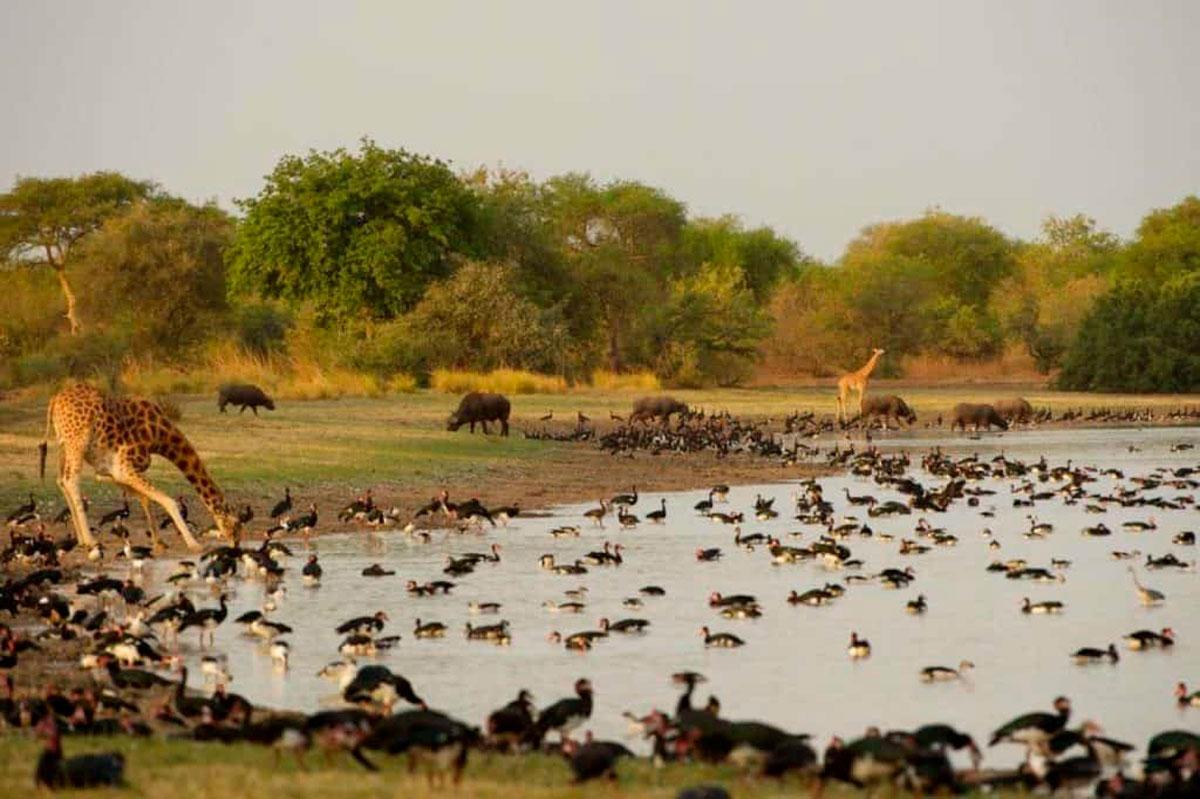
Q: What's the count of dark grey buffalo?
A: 6